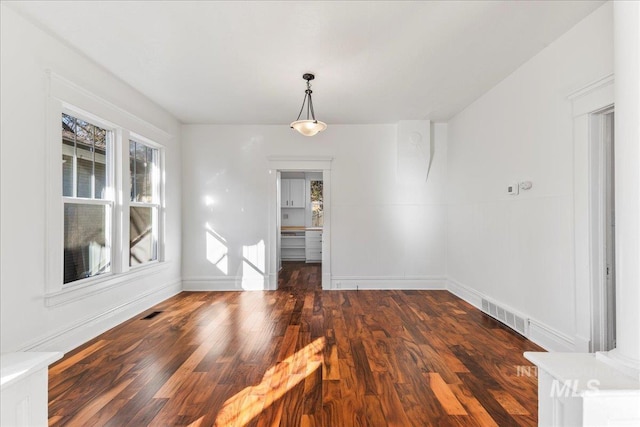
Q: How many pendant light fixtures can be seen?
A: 1